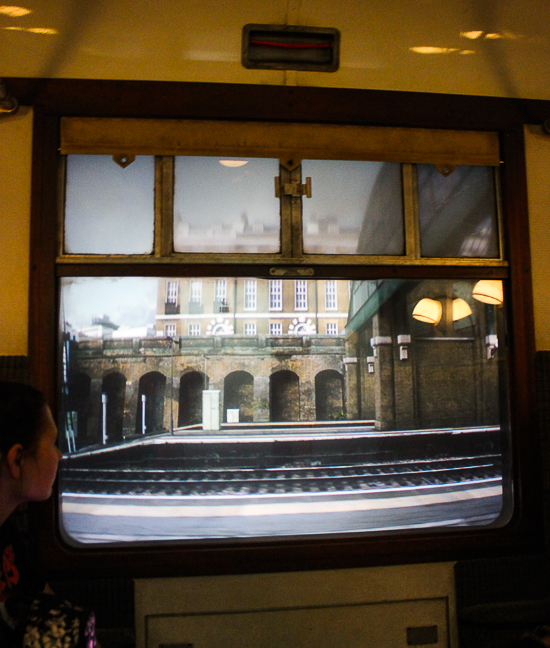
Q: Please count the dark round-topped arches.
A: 7